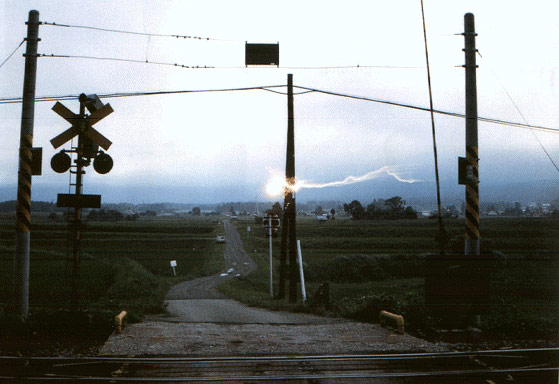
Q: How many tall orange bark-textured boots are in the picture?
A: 0